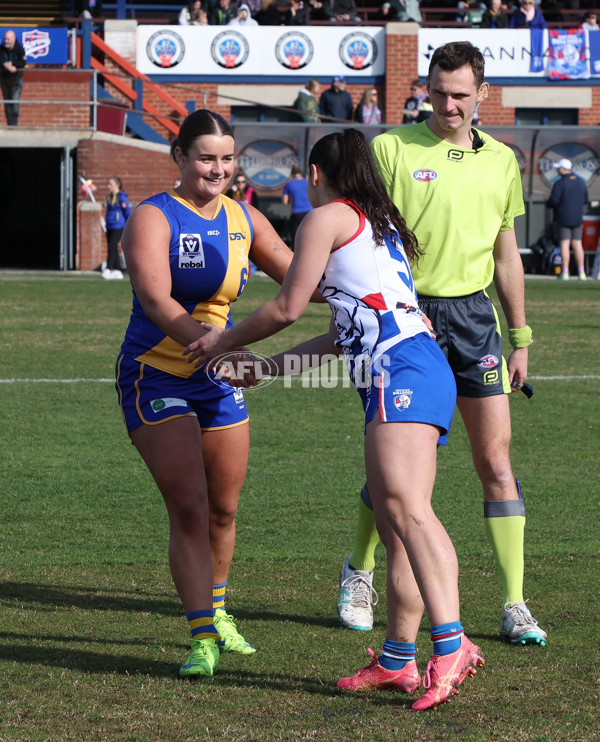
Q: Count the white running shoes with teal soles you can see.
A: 2